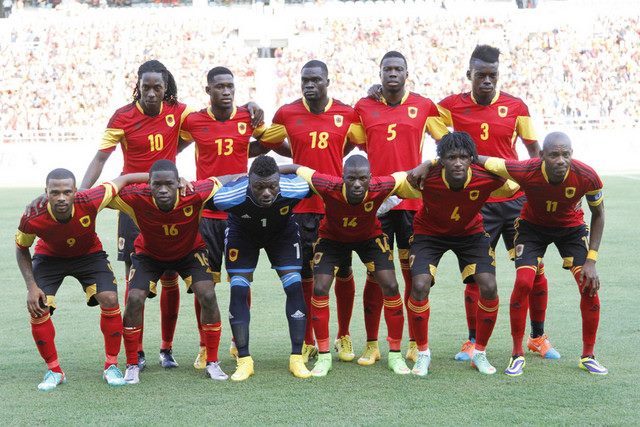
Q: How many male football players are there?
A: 11